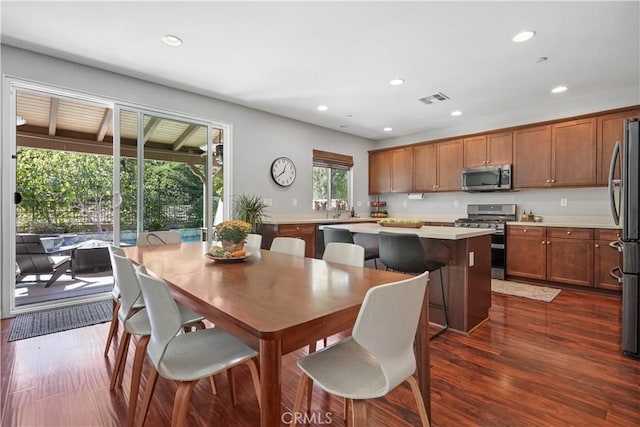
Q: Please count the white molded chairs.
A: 8